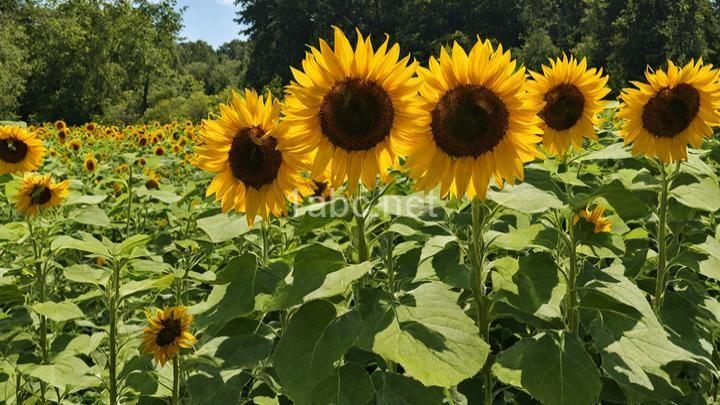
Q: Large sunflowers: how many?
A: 5